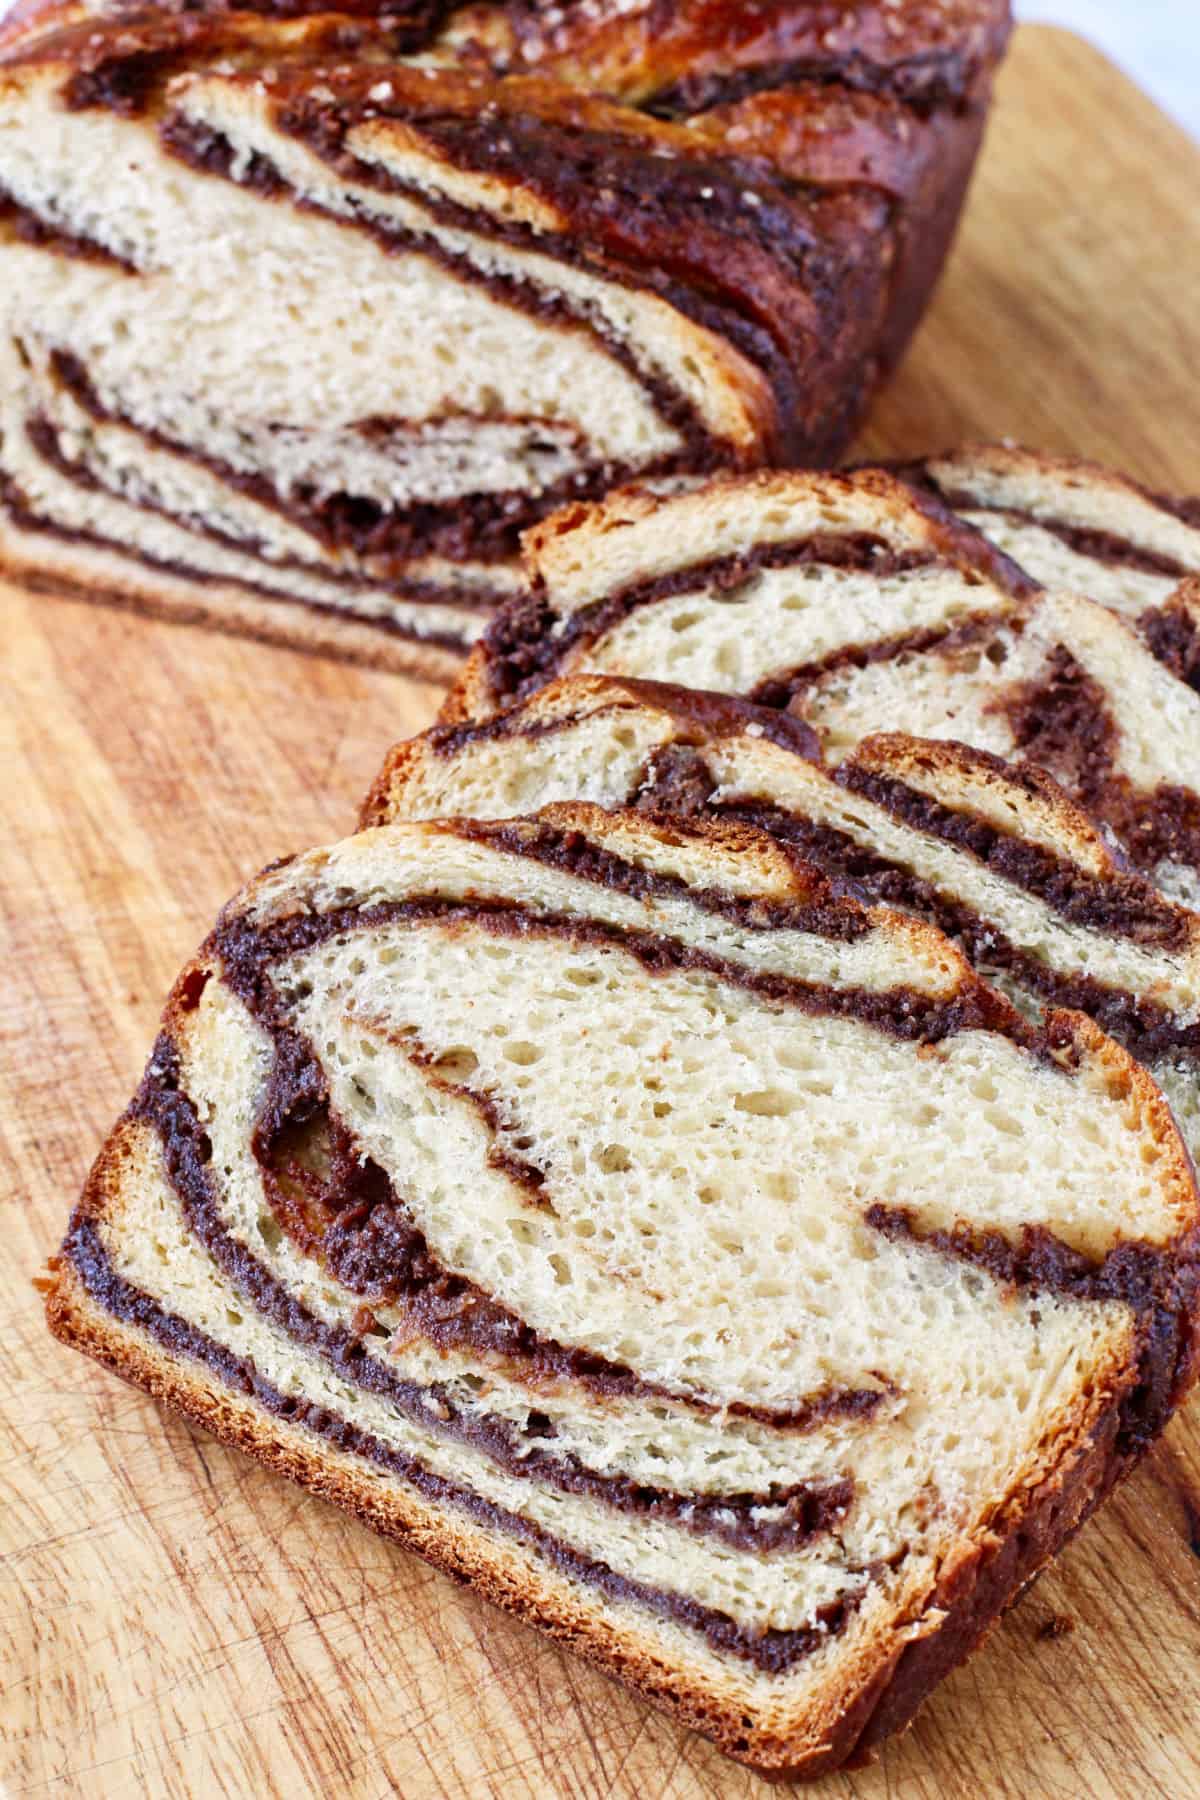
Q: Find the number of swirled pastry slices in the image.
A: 4